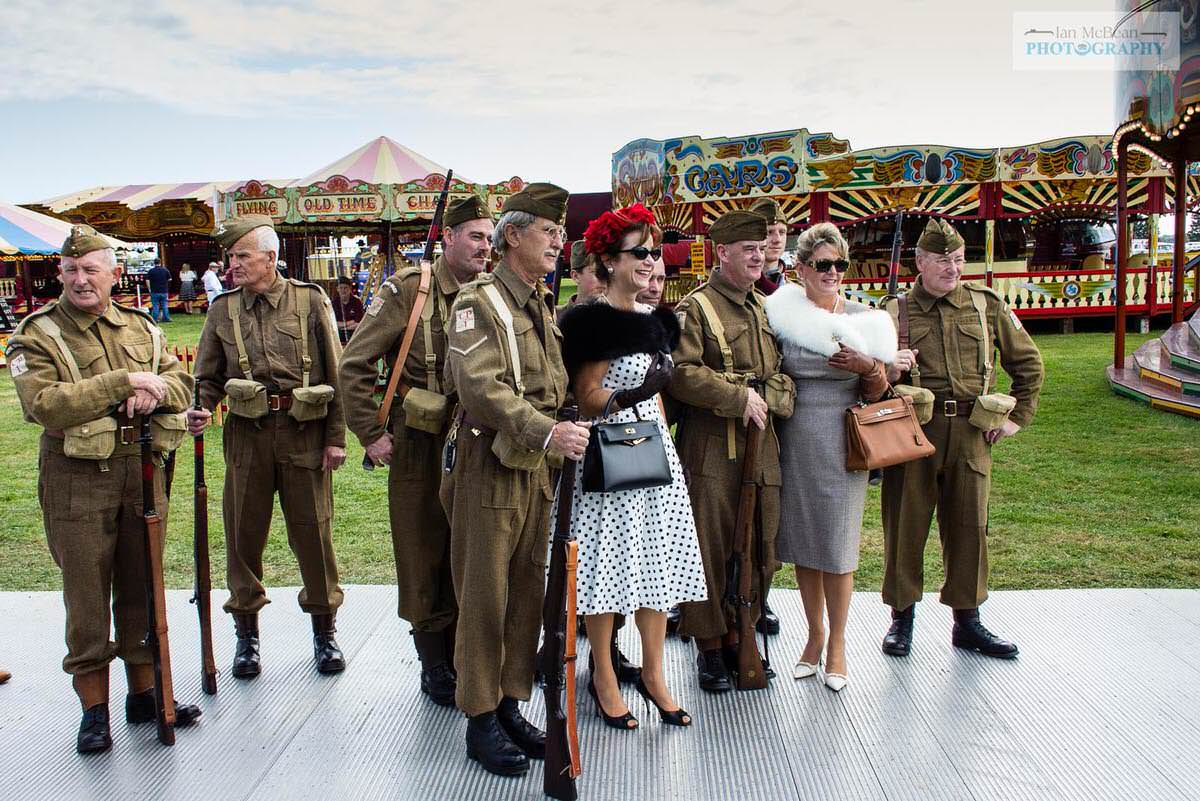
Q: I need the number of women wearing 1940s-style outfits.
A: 2